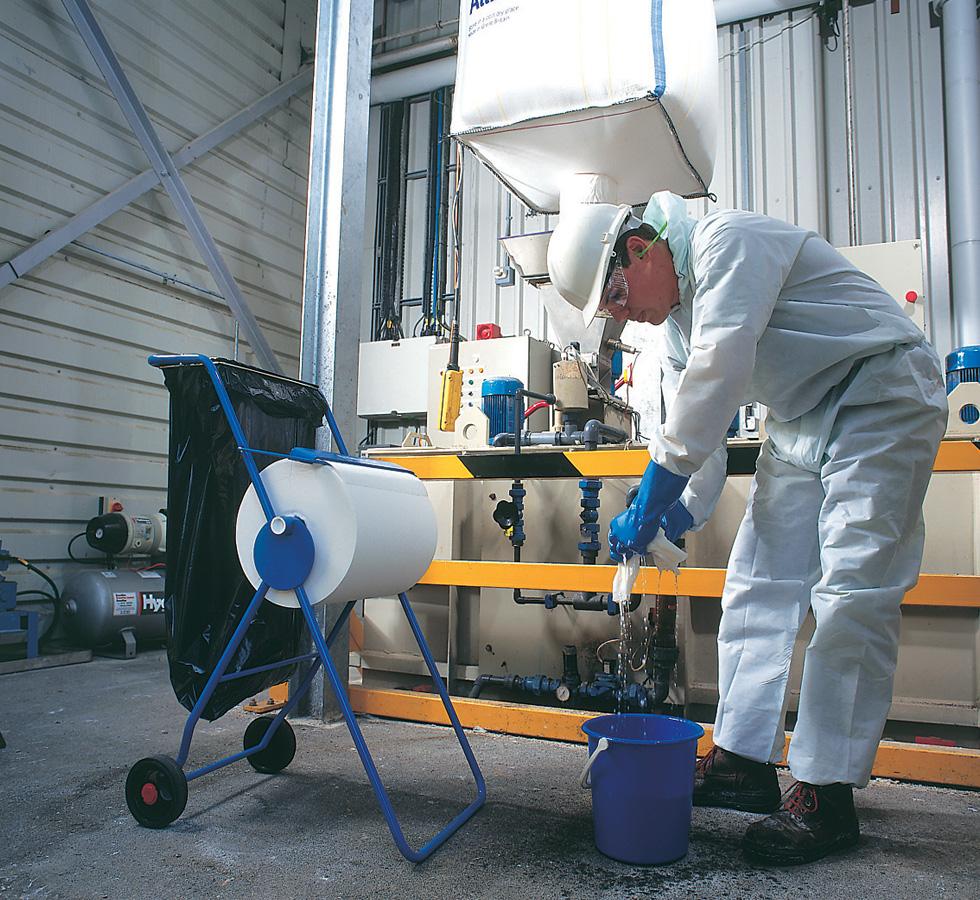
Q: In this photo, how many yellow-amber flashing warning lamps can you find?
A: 0